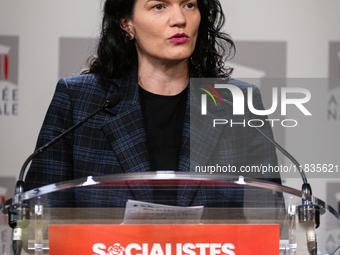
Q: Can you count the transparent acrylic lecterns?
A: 1